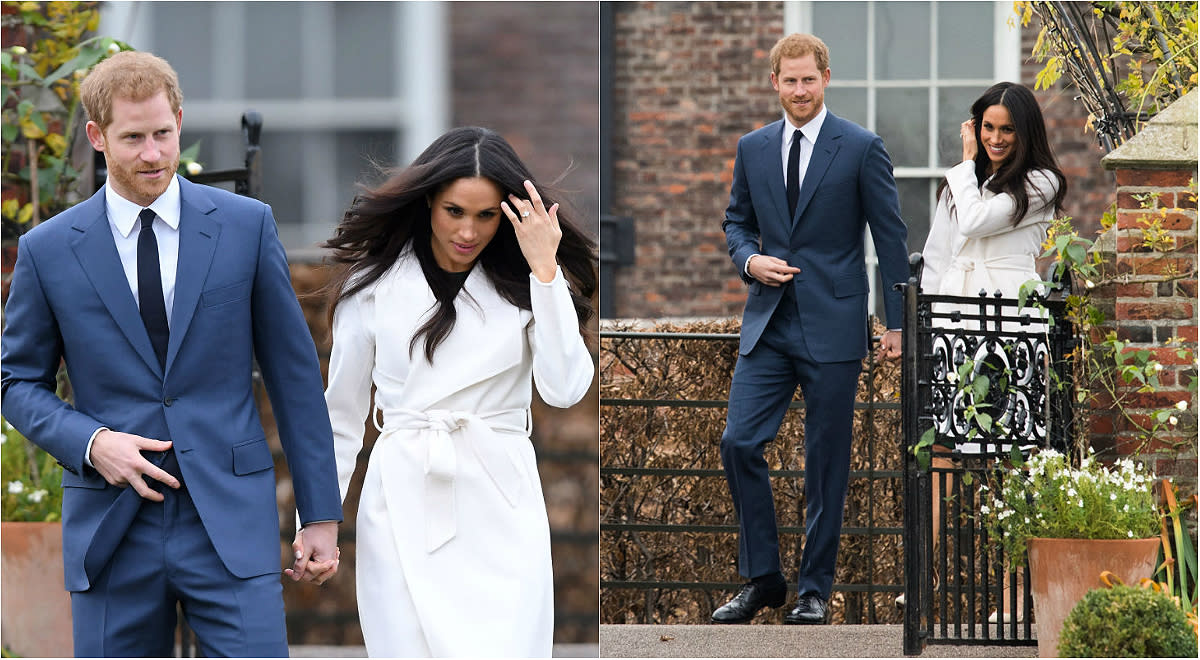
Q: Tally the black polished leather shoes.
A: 2